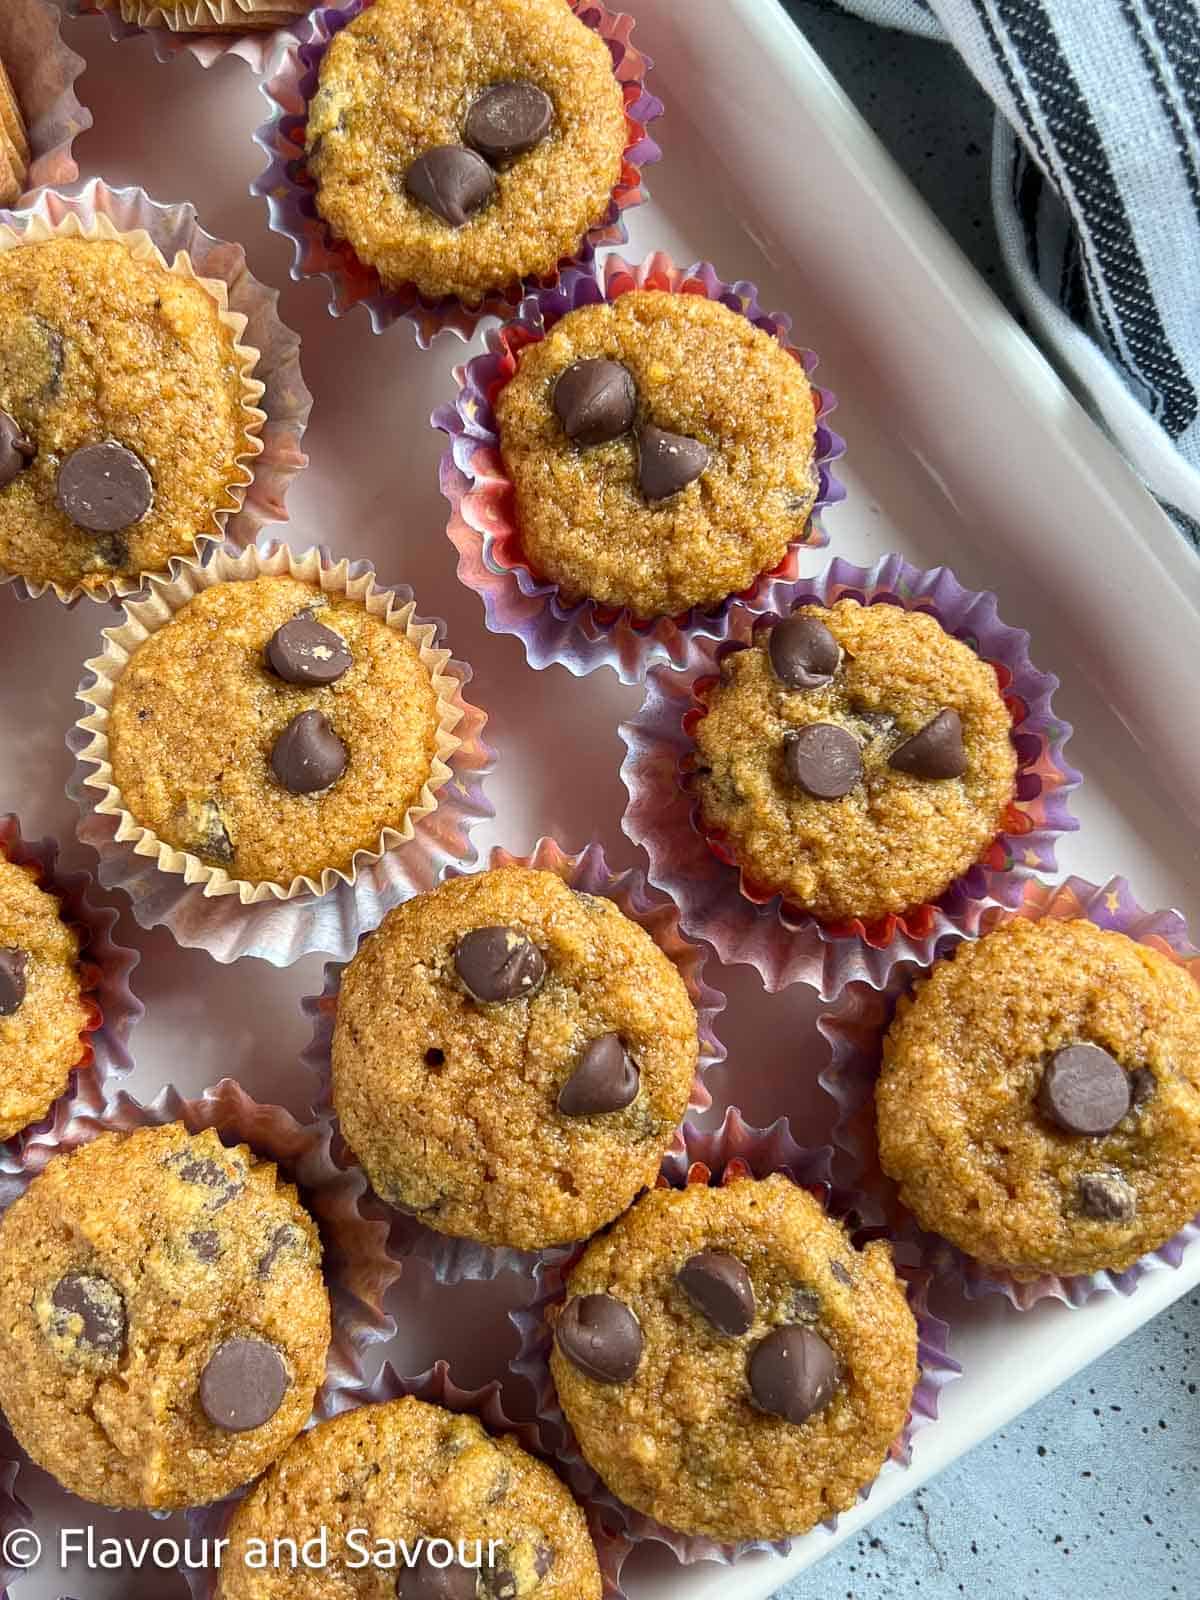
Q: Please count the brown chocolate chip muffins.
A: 11